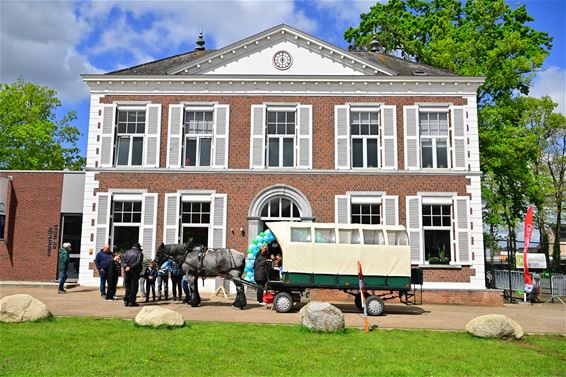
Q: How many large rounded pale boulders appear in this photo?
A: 4